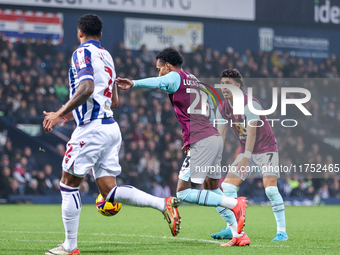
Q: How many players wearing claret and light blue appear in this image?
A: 2